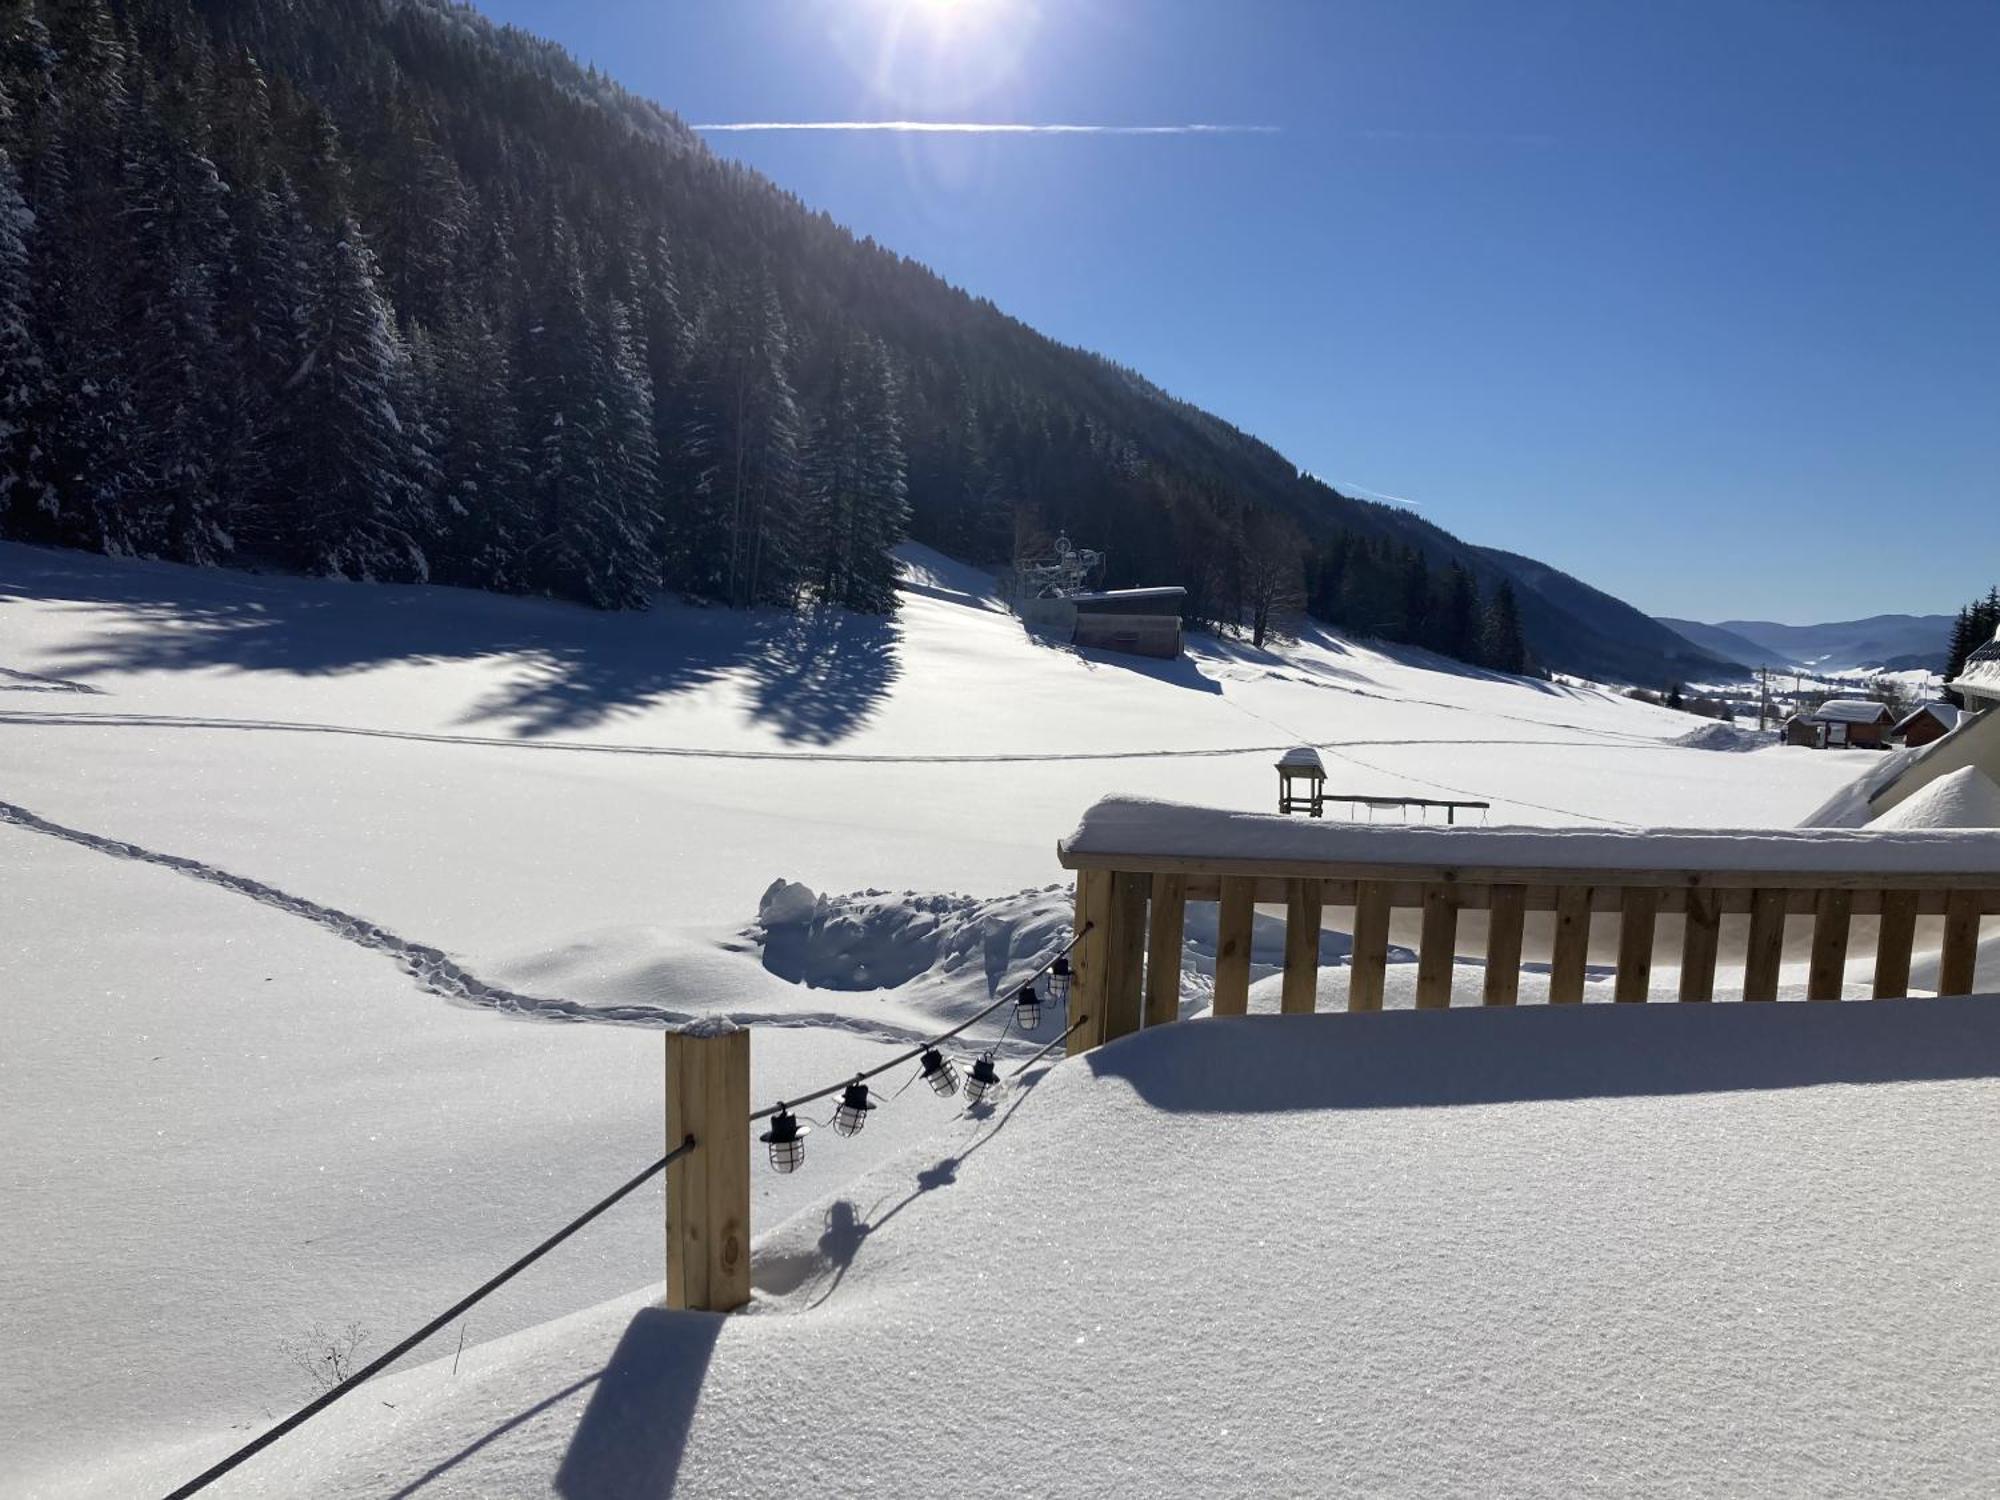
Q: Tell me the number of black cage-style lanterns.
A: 6